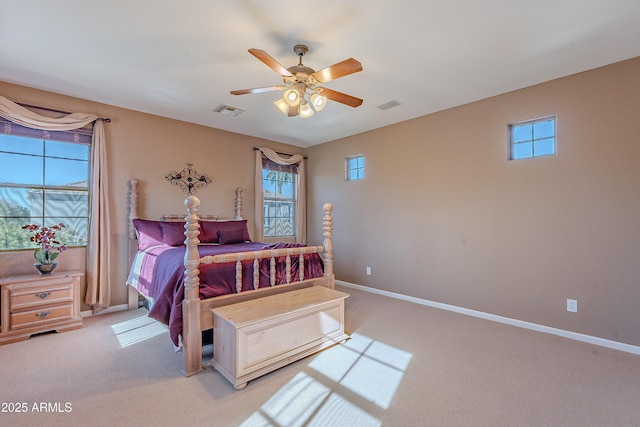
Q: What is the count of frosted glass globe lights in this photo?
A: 4